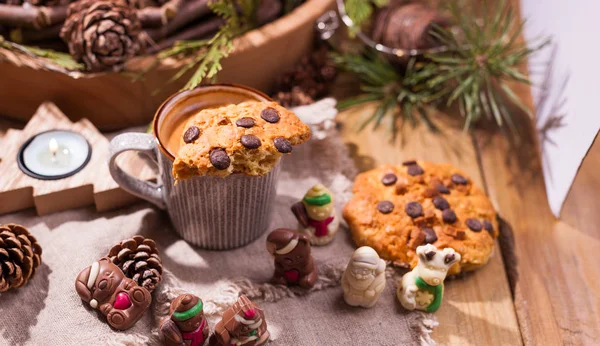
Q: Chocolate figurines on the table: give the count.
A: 7